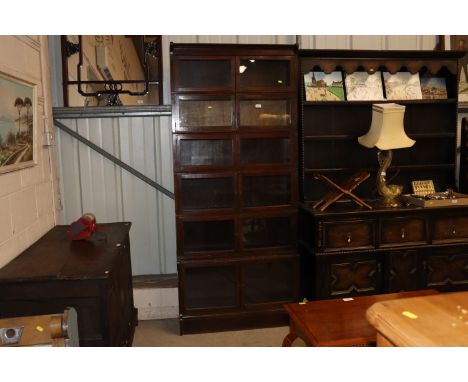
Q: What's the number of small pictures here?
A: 4